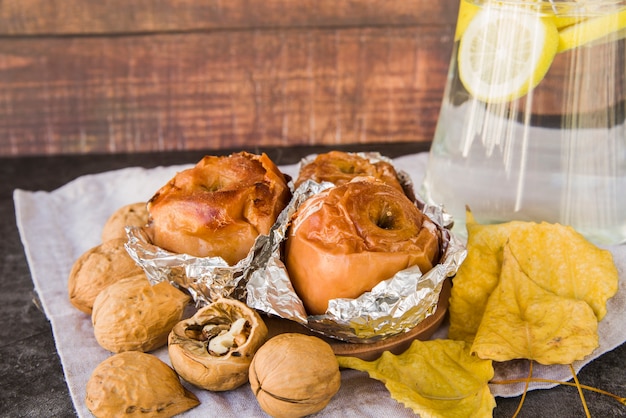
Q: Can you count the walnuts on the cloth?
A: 6